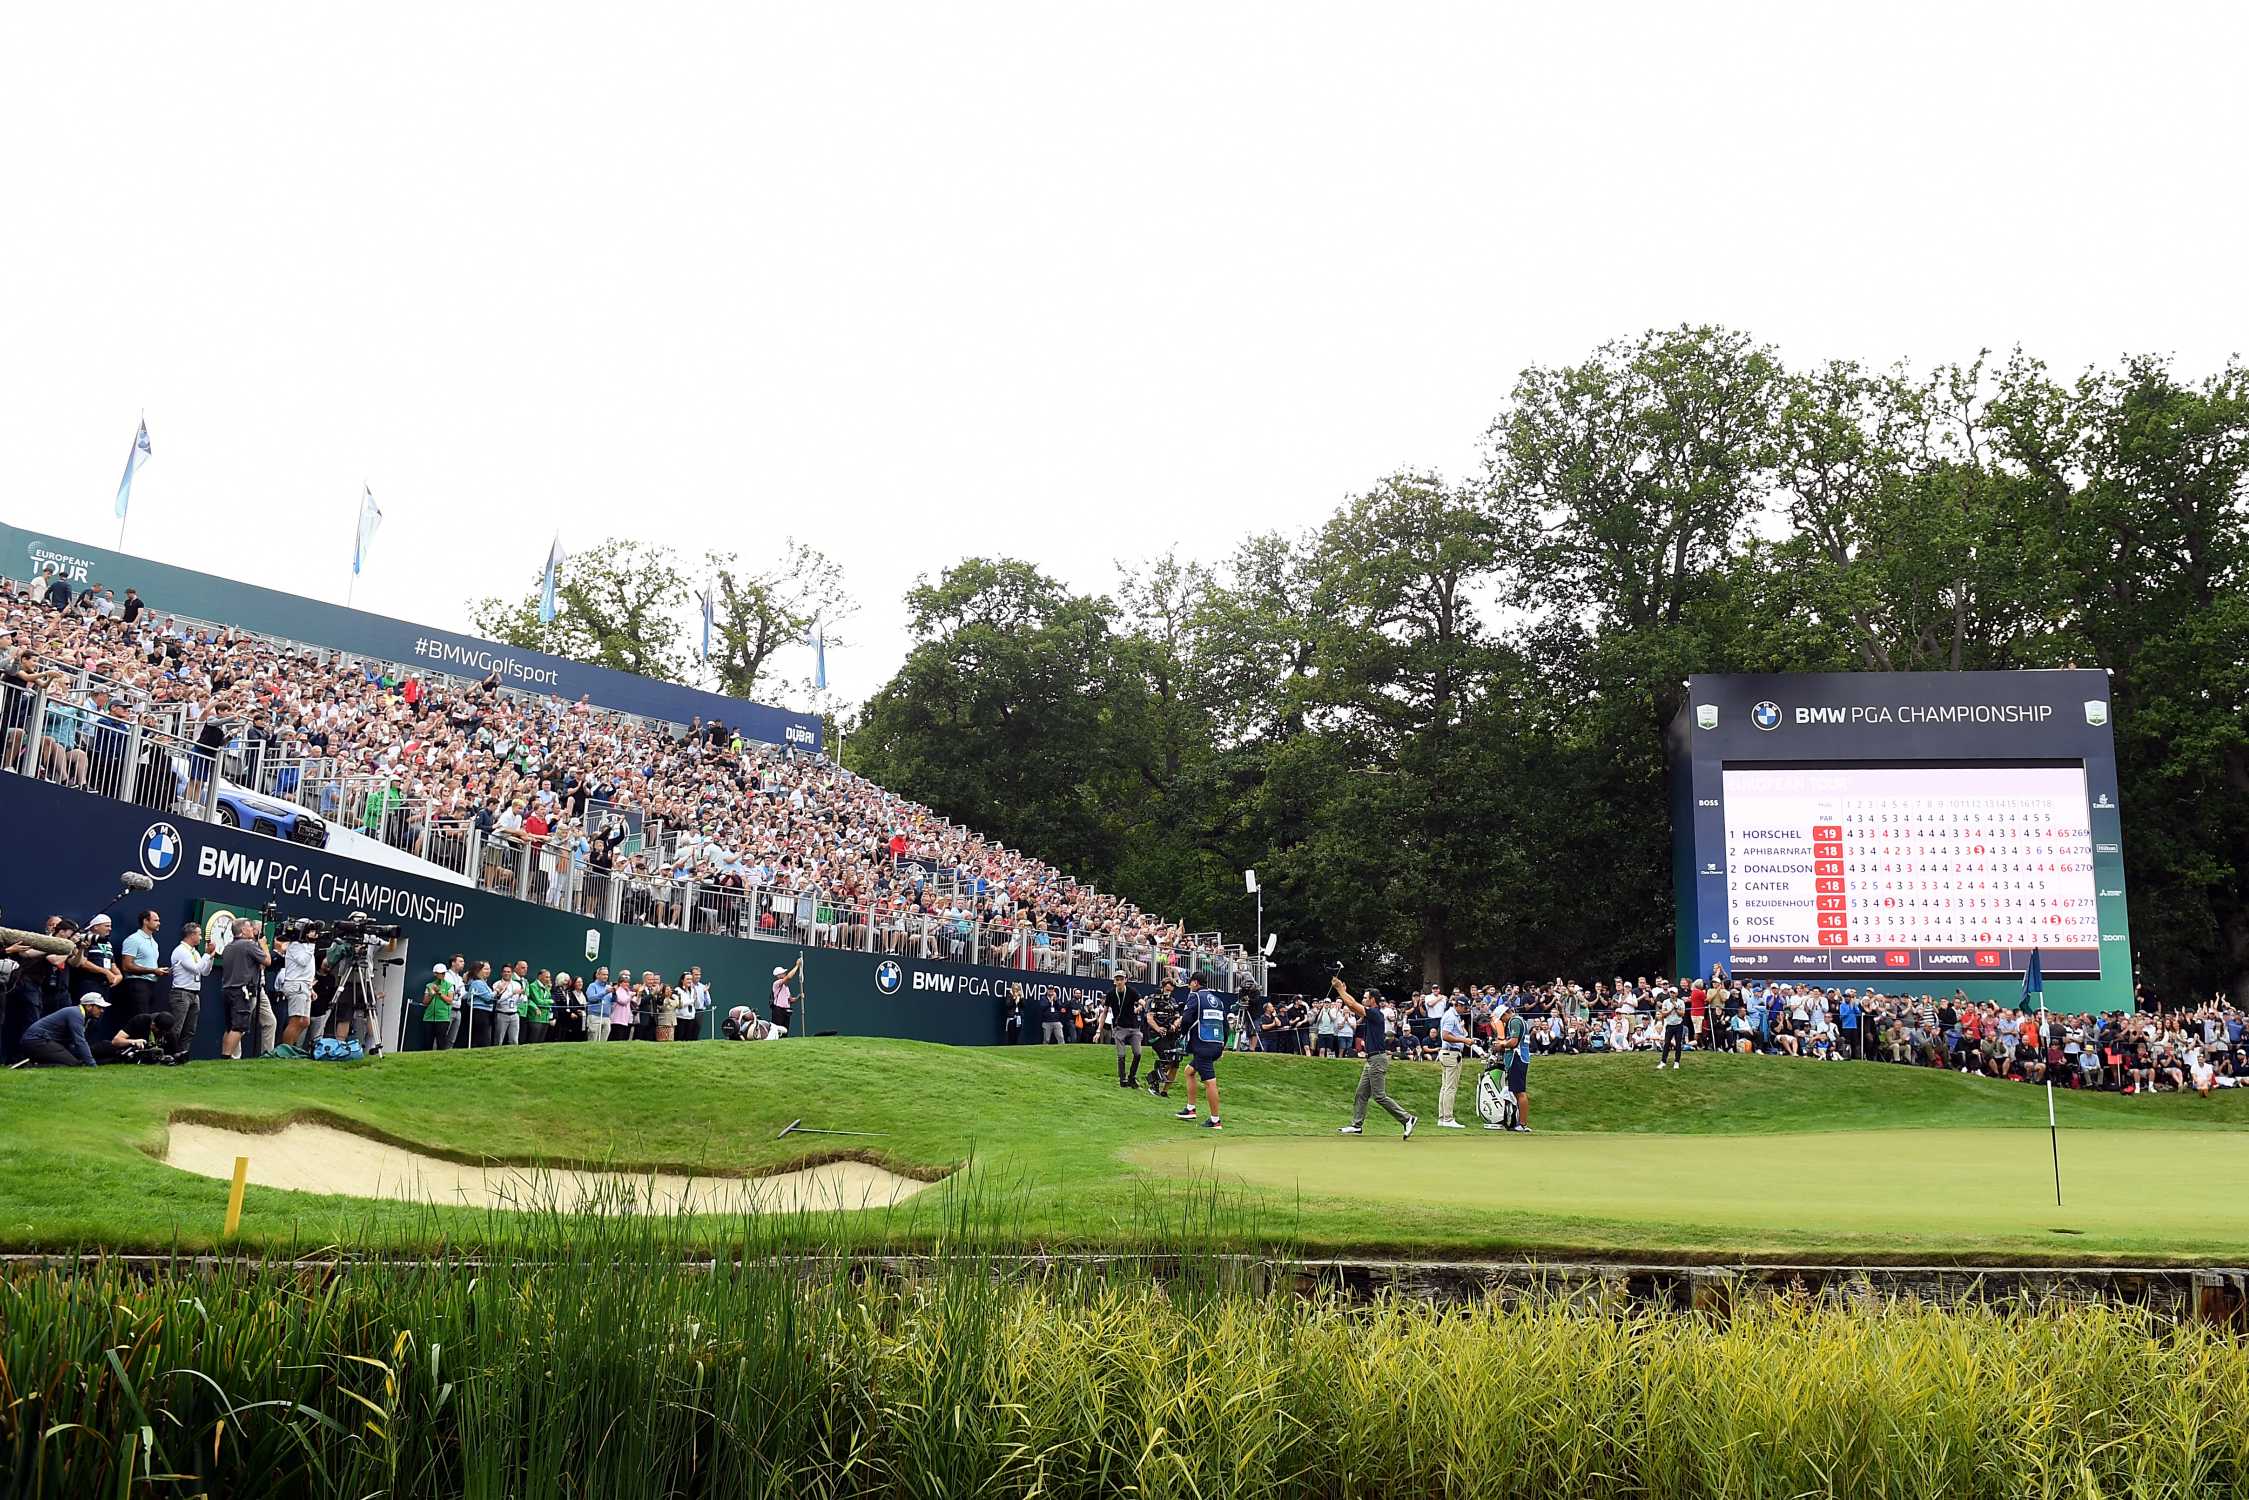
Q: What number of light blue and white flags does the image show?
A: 5